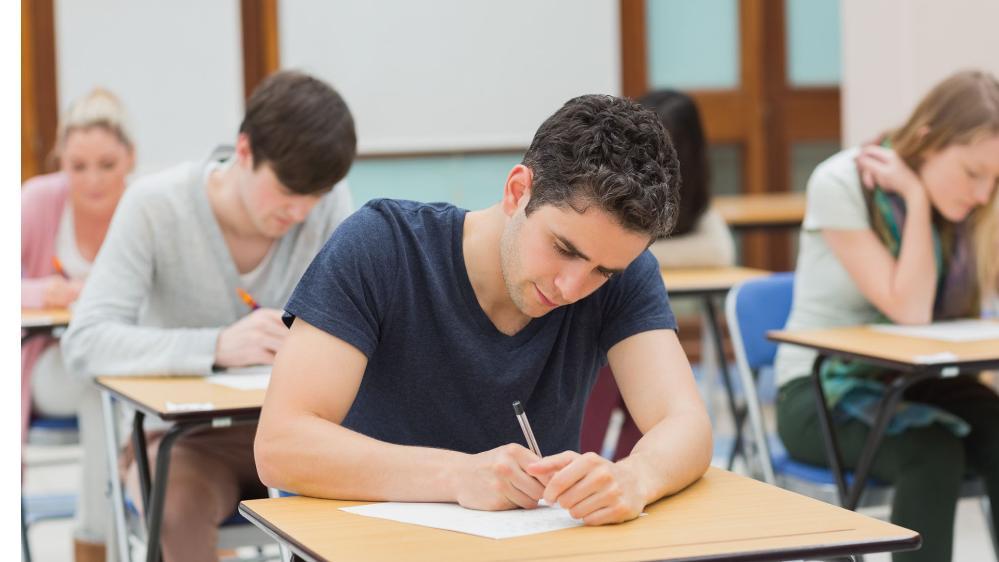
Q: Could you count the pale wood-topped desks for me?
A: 6